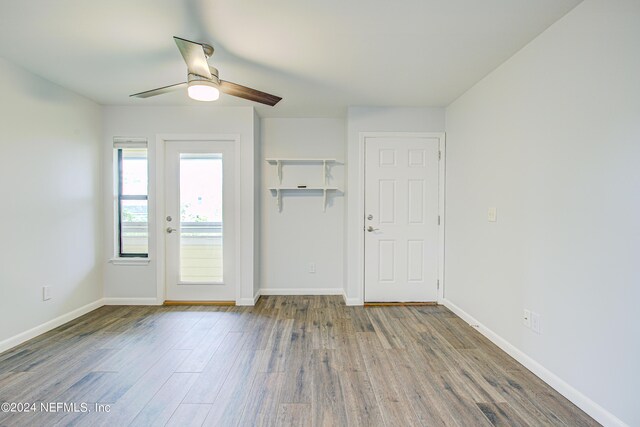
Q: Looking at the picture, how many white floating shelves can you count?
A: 2